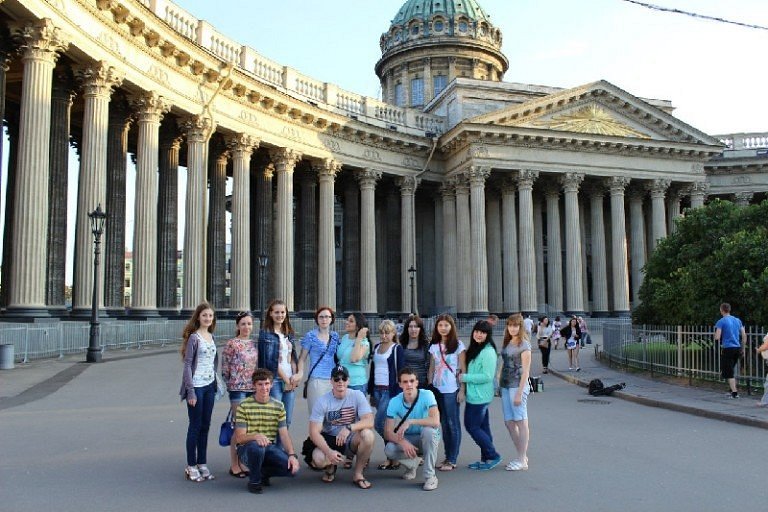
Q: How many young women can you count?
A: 10